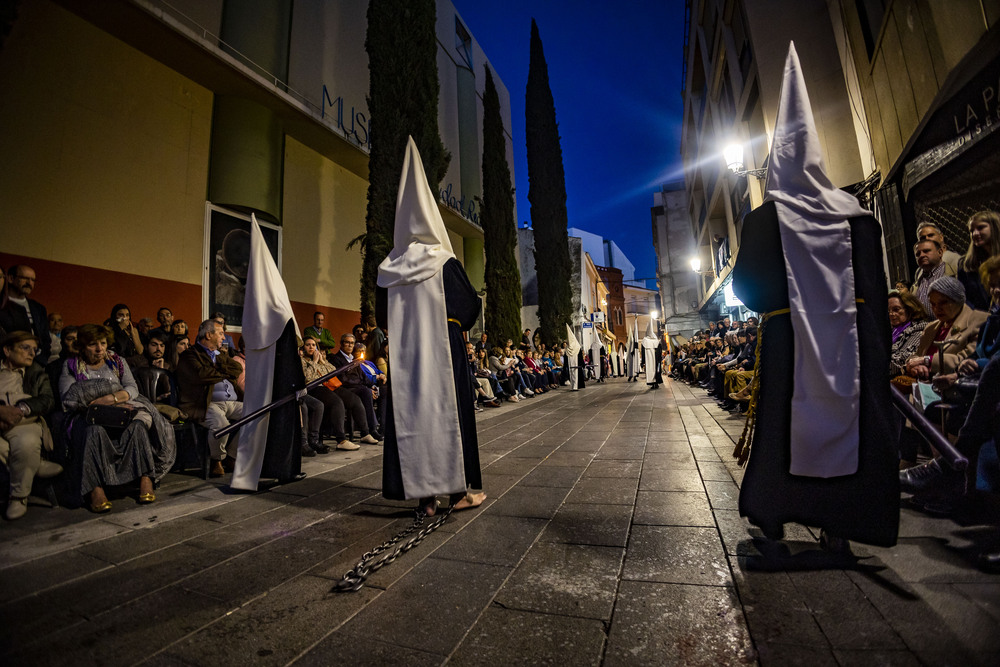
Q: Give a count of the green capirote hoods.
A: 0